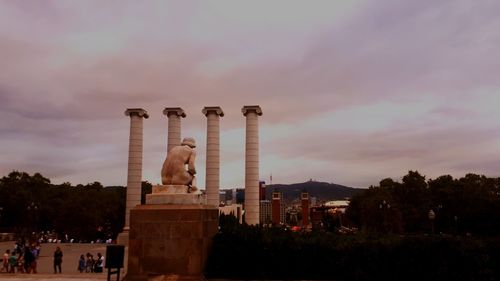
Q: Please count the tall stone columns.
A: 4